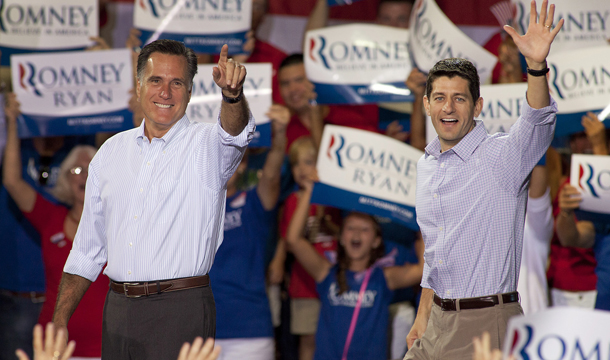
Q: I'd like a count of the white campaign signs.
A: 12